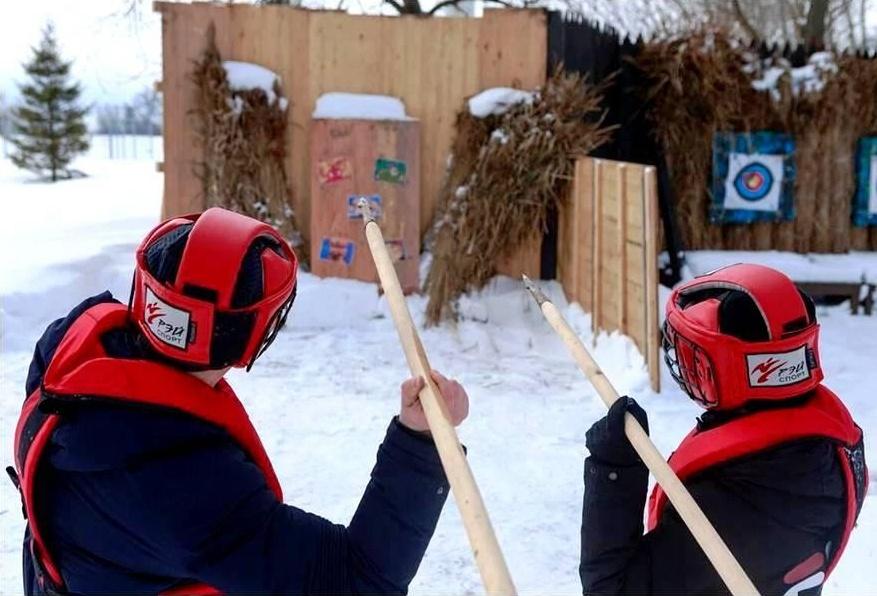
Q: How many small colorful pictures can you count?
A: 5